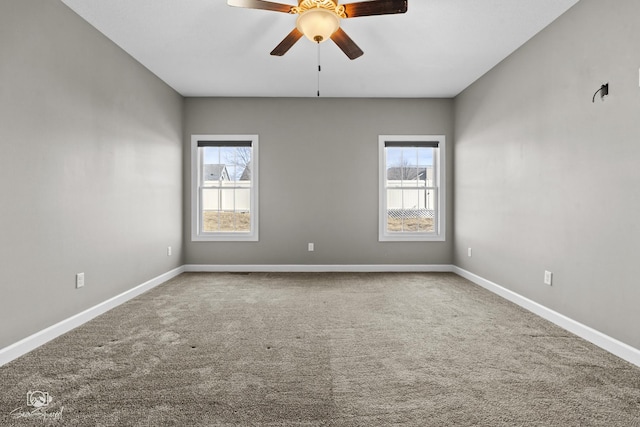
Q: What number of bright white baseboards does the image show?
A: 3